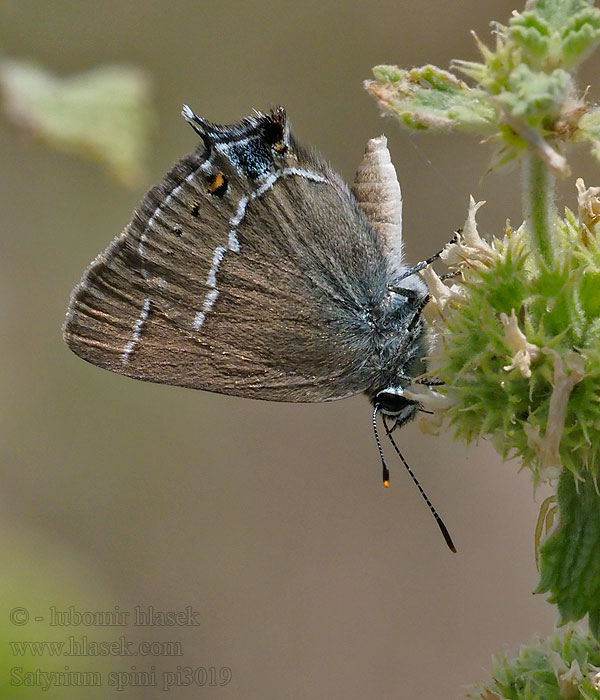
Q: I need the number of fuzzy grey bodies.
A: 1